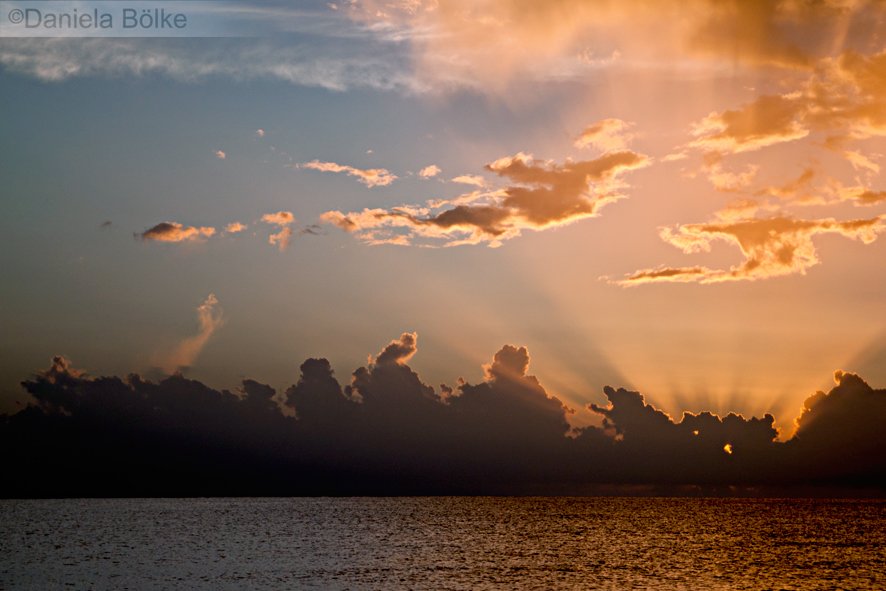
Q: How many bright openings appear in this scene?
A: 2